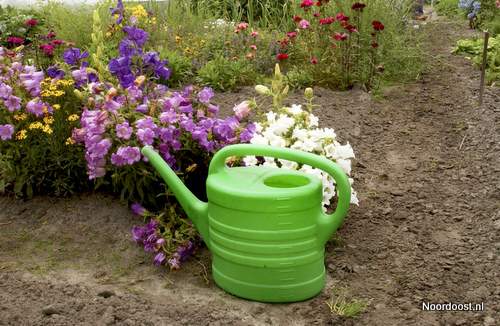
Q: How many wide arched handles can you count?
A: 1